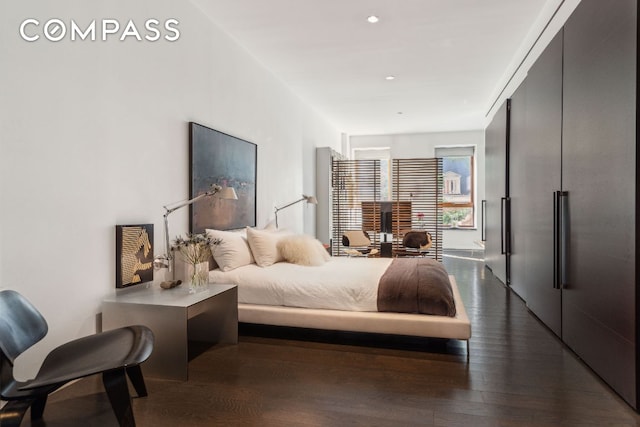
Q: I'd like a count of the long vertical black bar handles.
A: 5